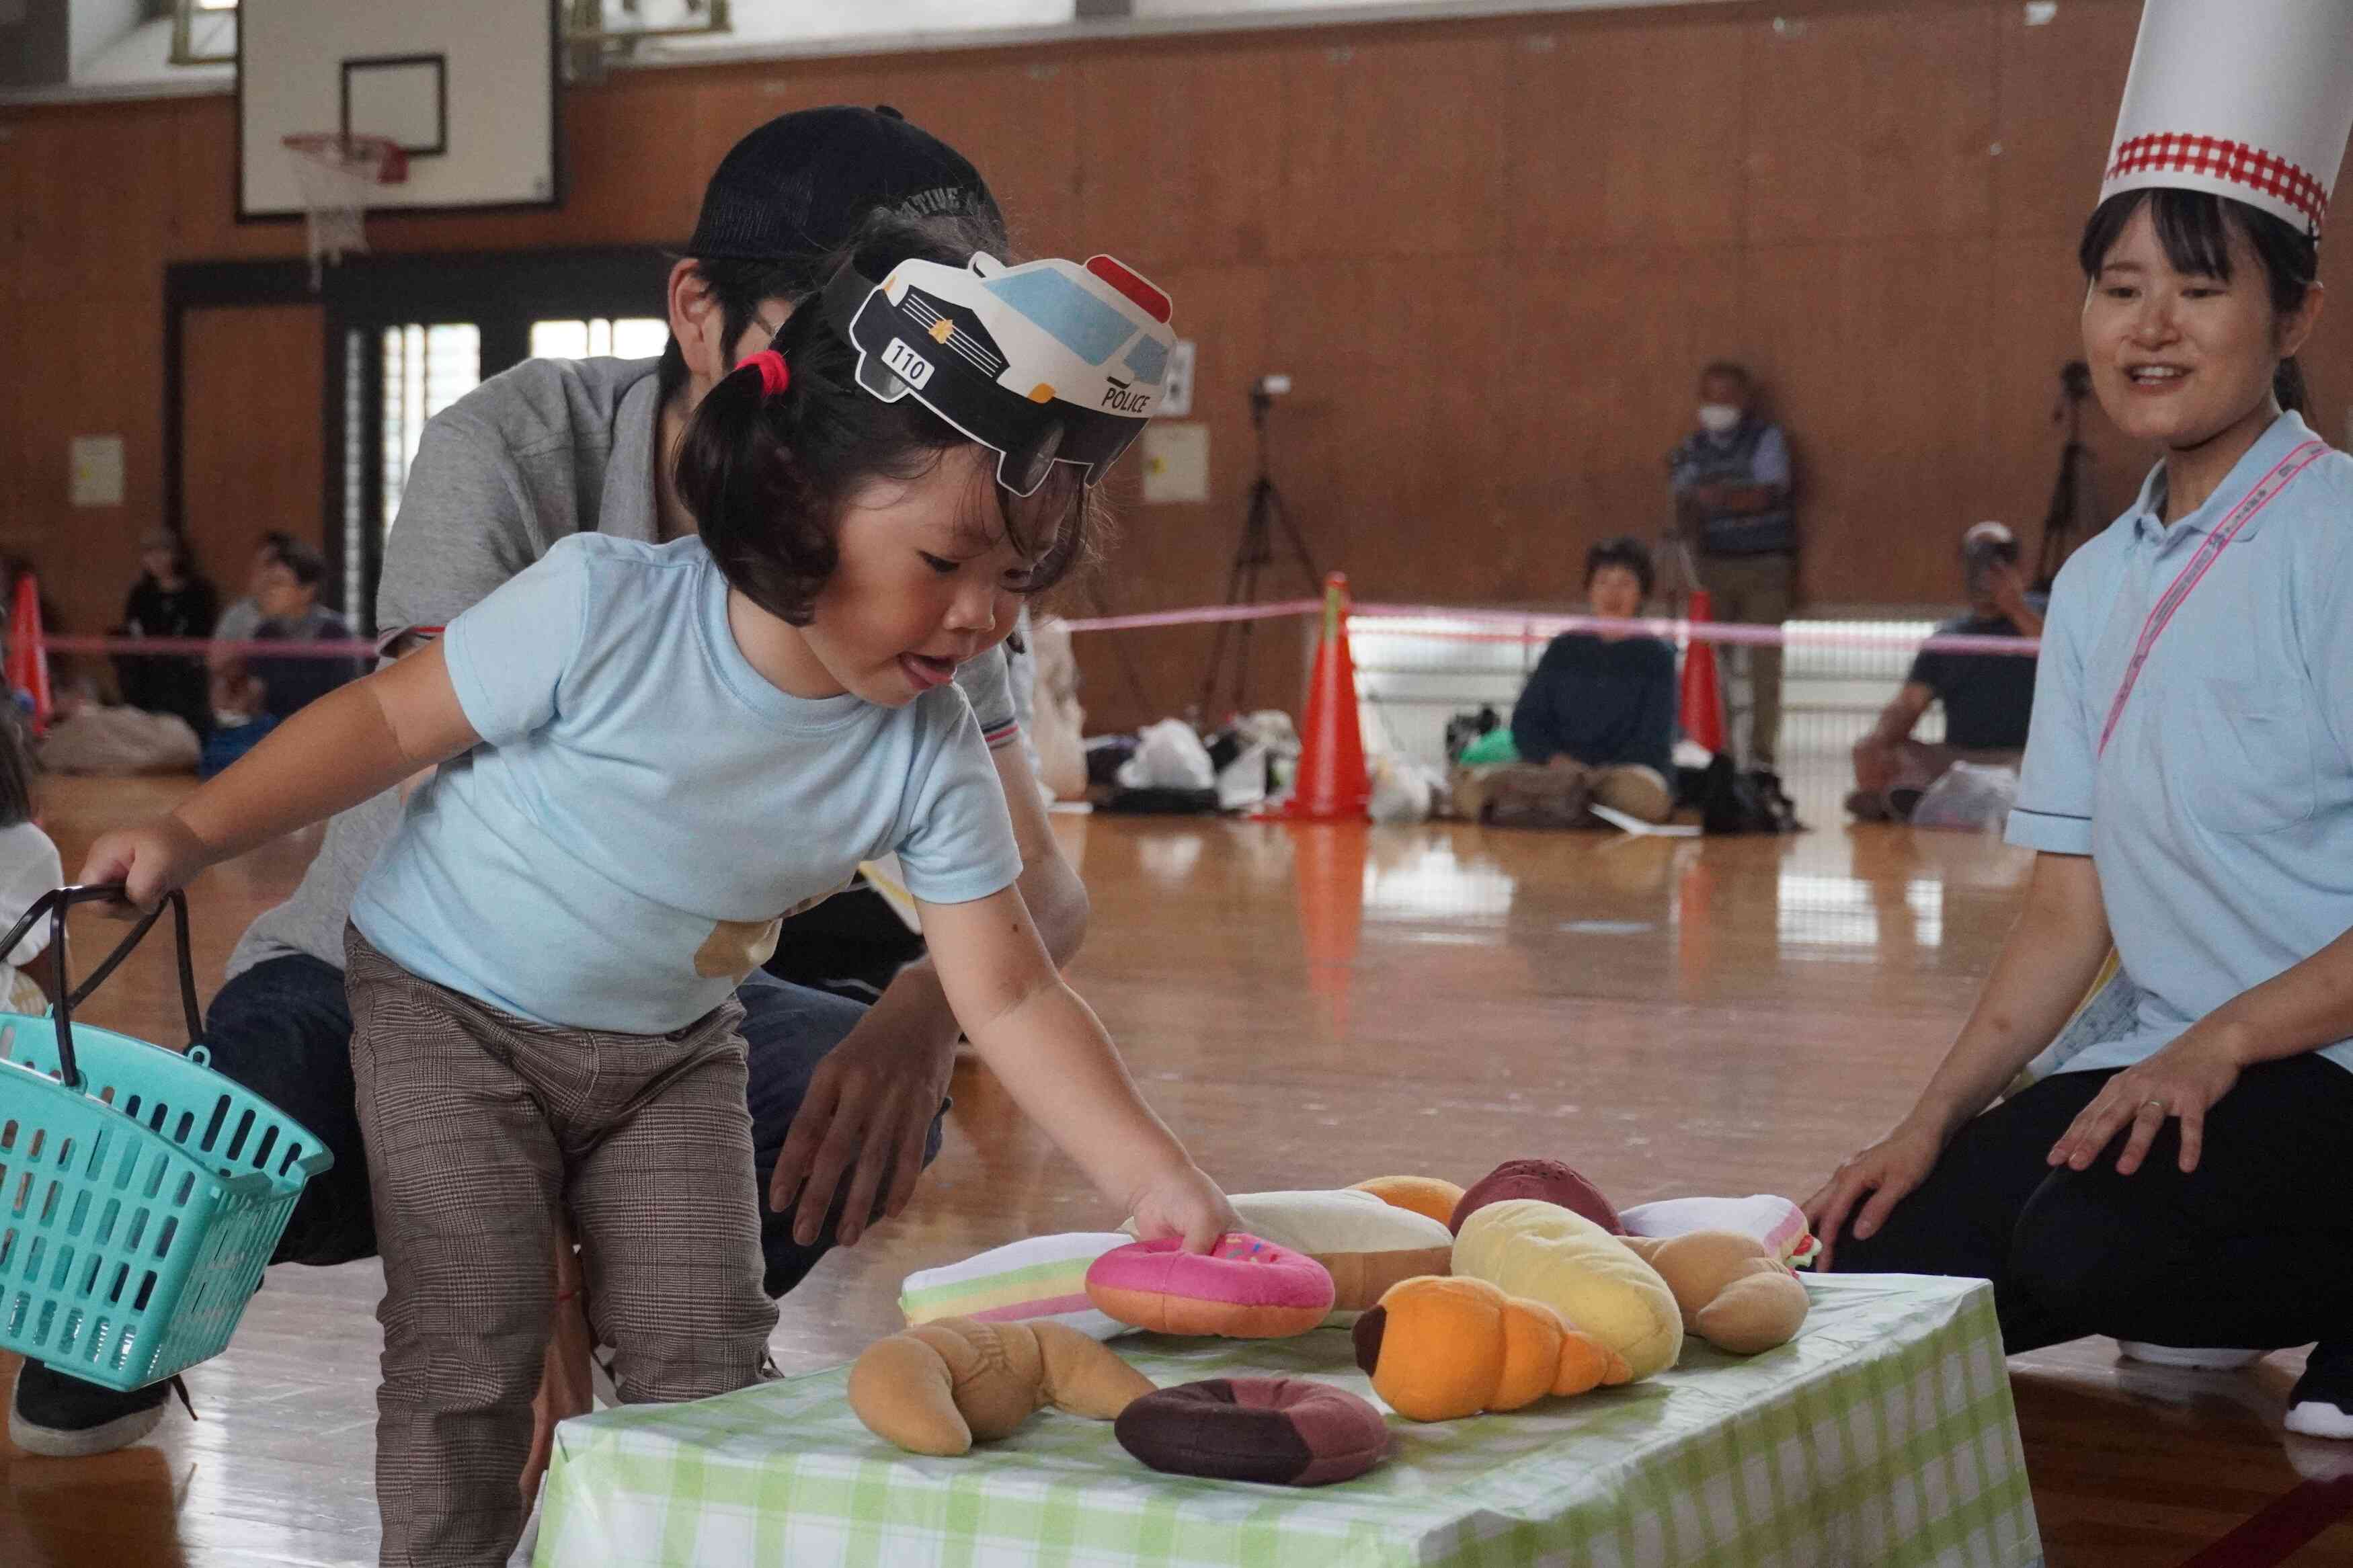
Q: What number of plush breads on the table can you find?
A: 11